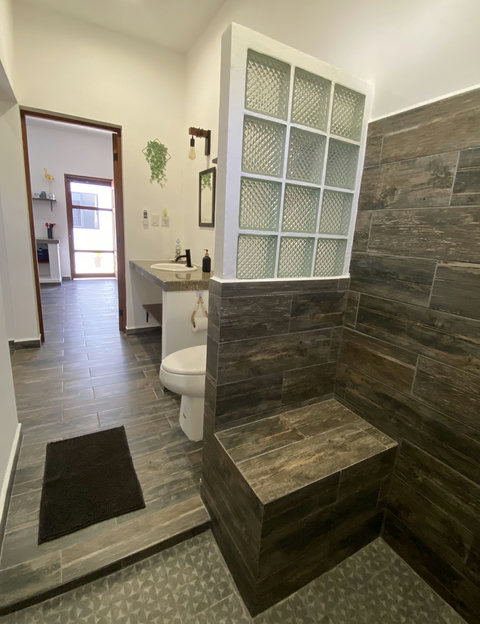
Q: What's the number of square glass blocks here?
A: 12